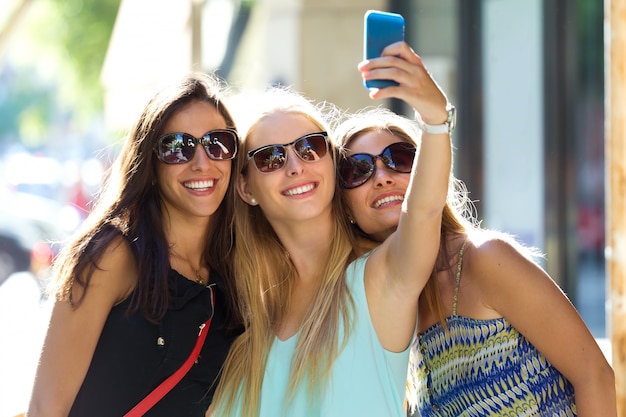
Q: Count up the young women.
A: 3